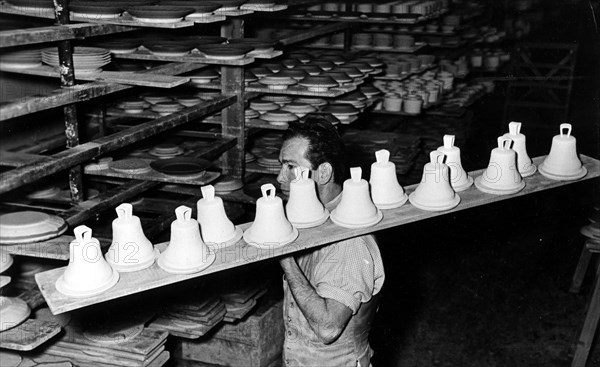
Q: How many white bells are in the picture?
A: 13